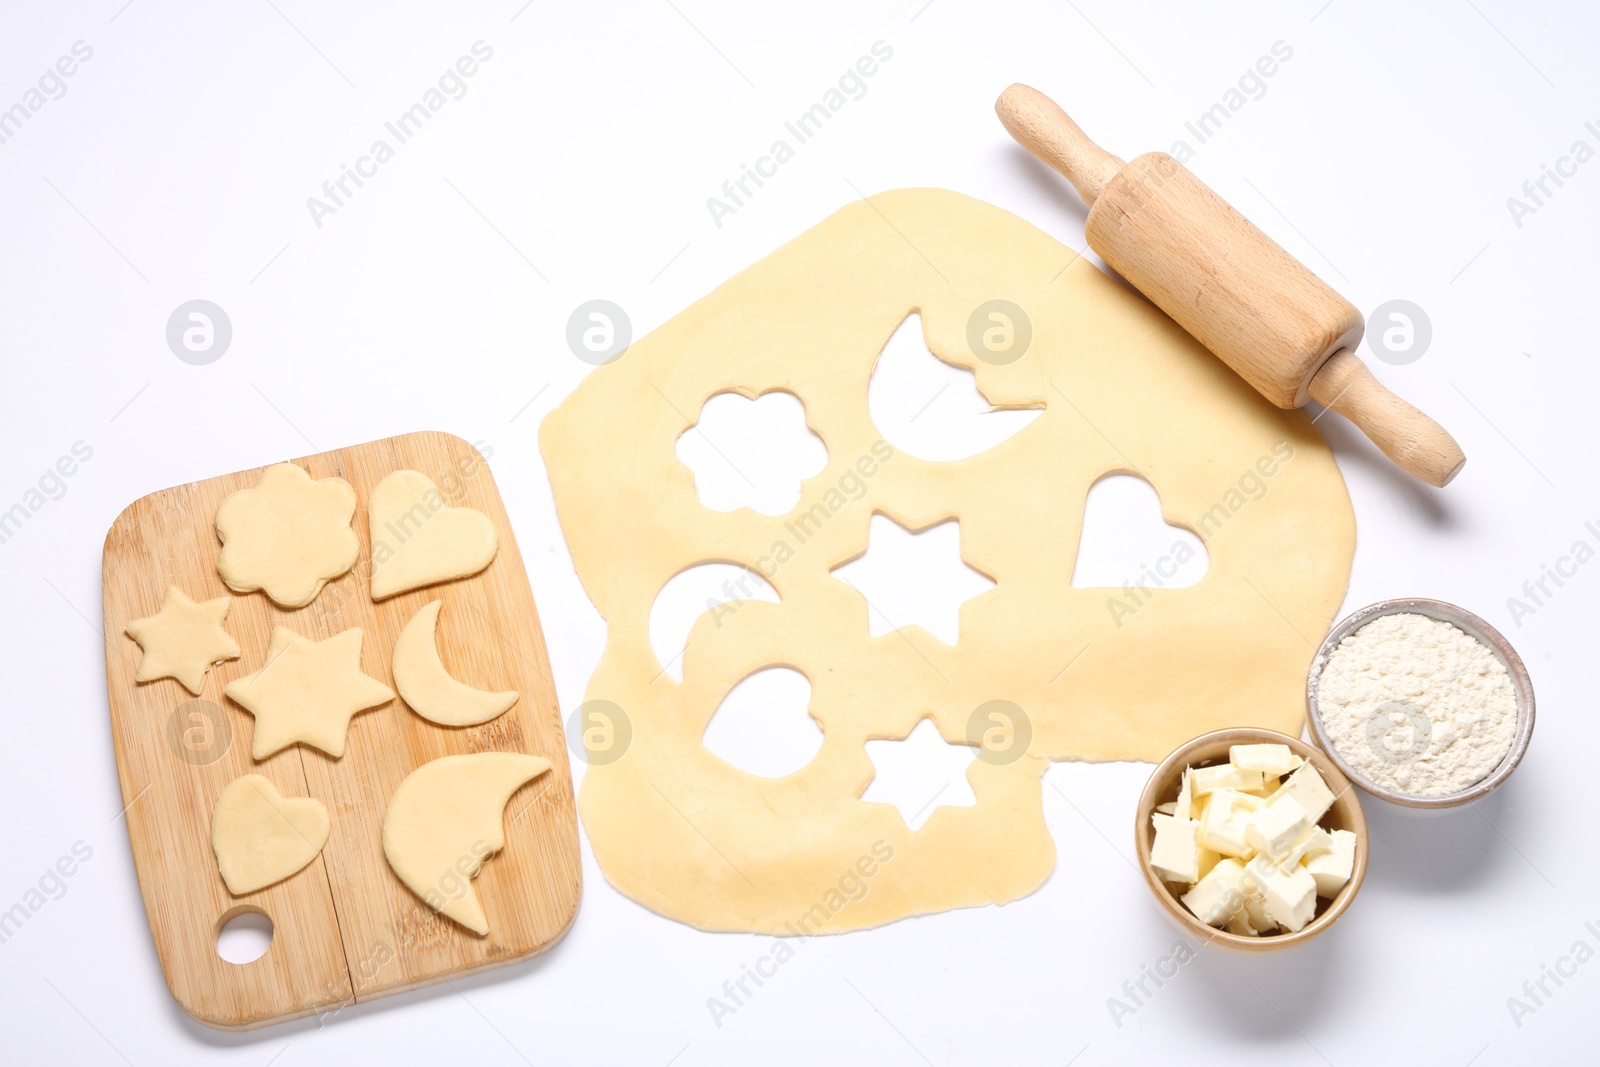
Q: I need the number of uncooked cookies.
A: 7